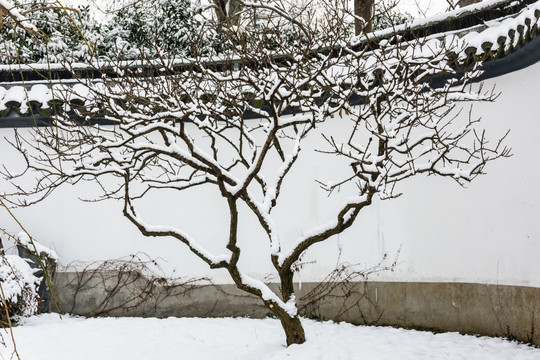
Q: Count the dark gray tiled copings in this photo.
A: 1